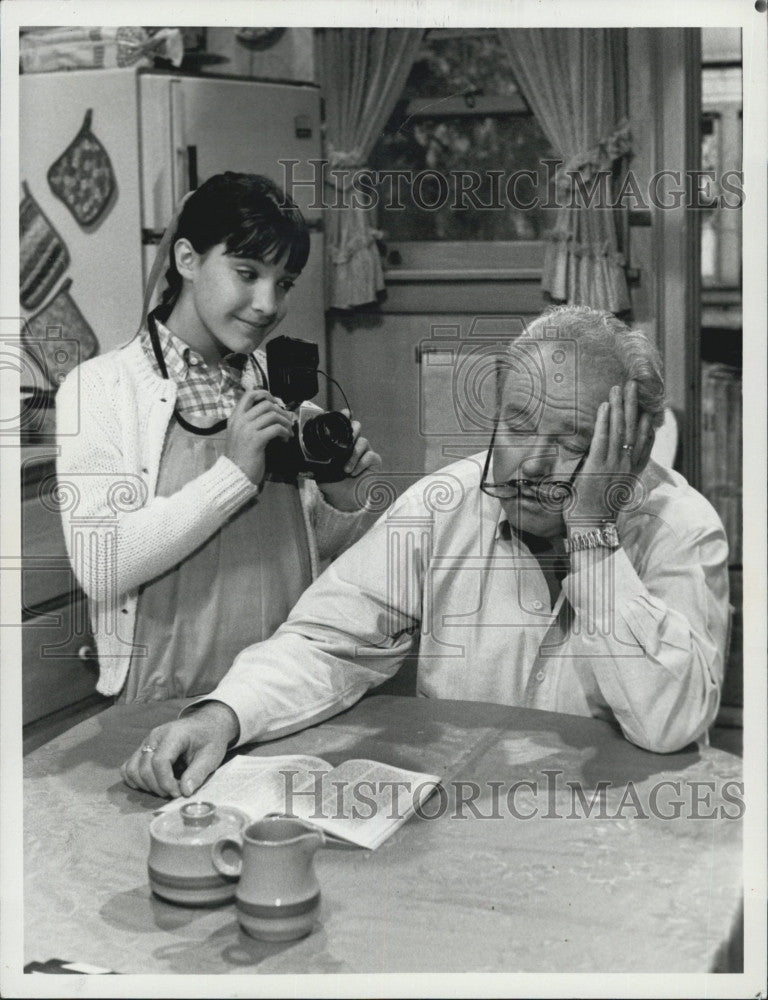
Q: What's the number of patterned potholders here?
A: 3